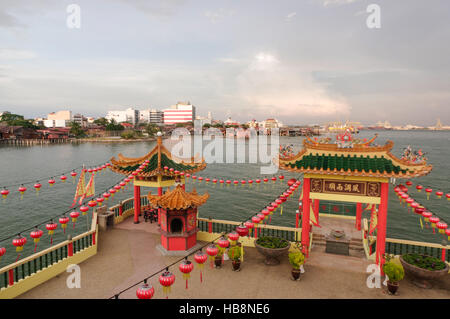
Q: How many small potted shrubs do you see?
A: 4